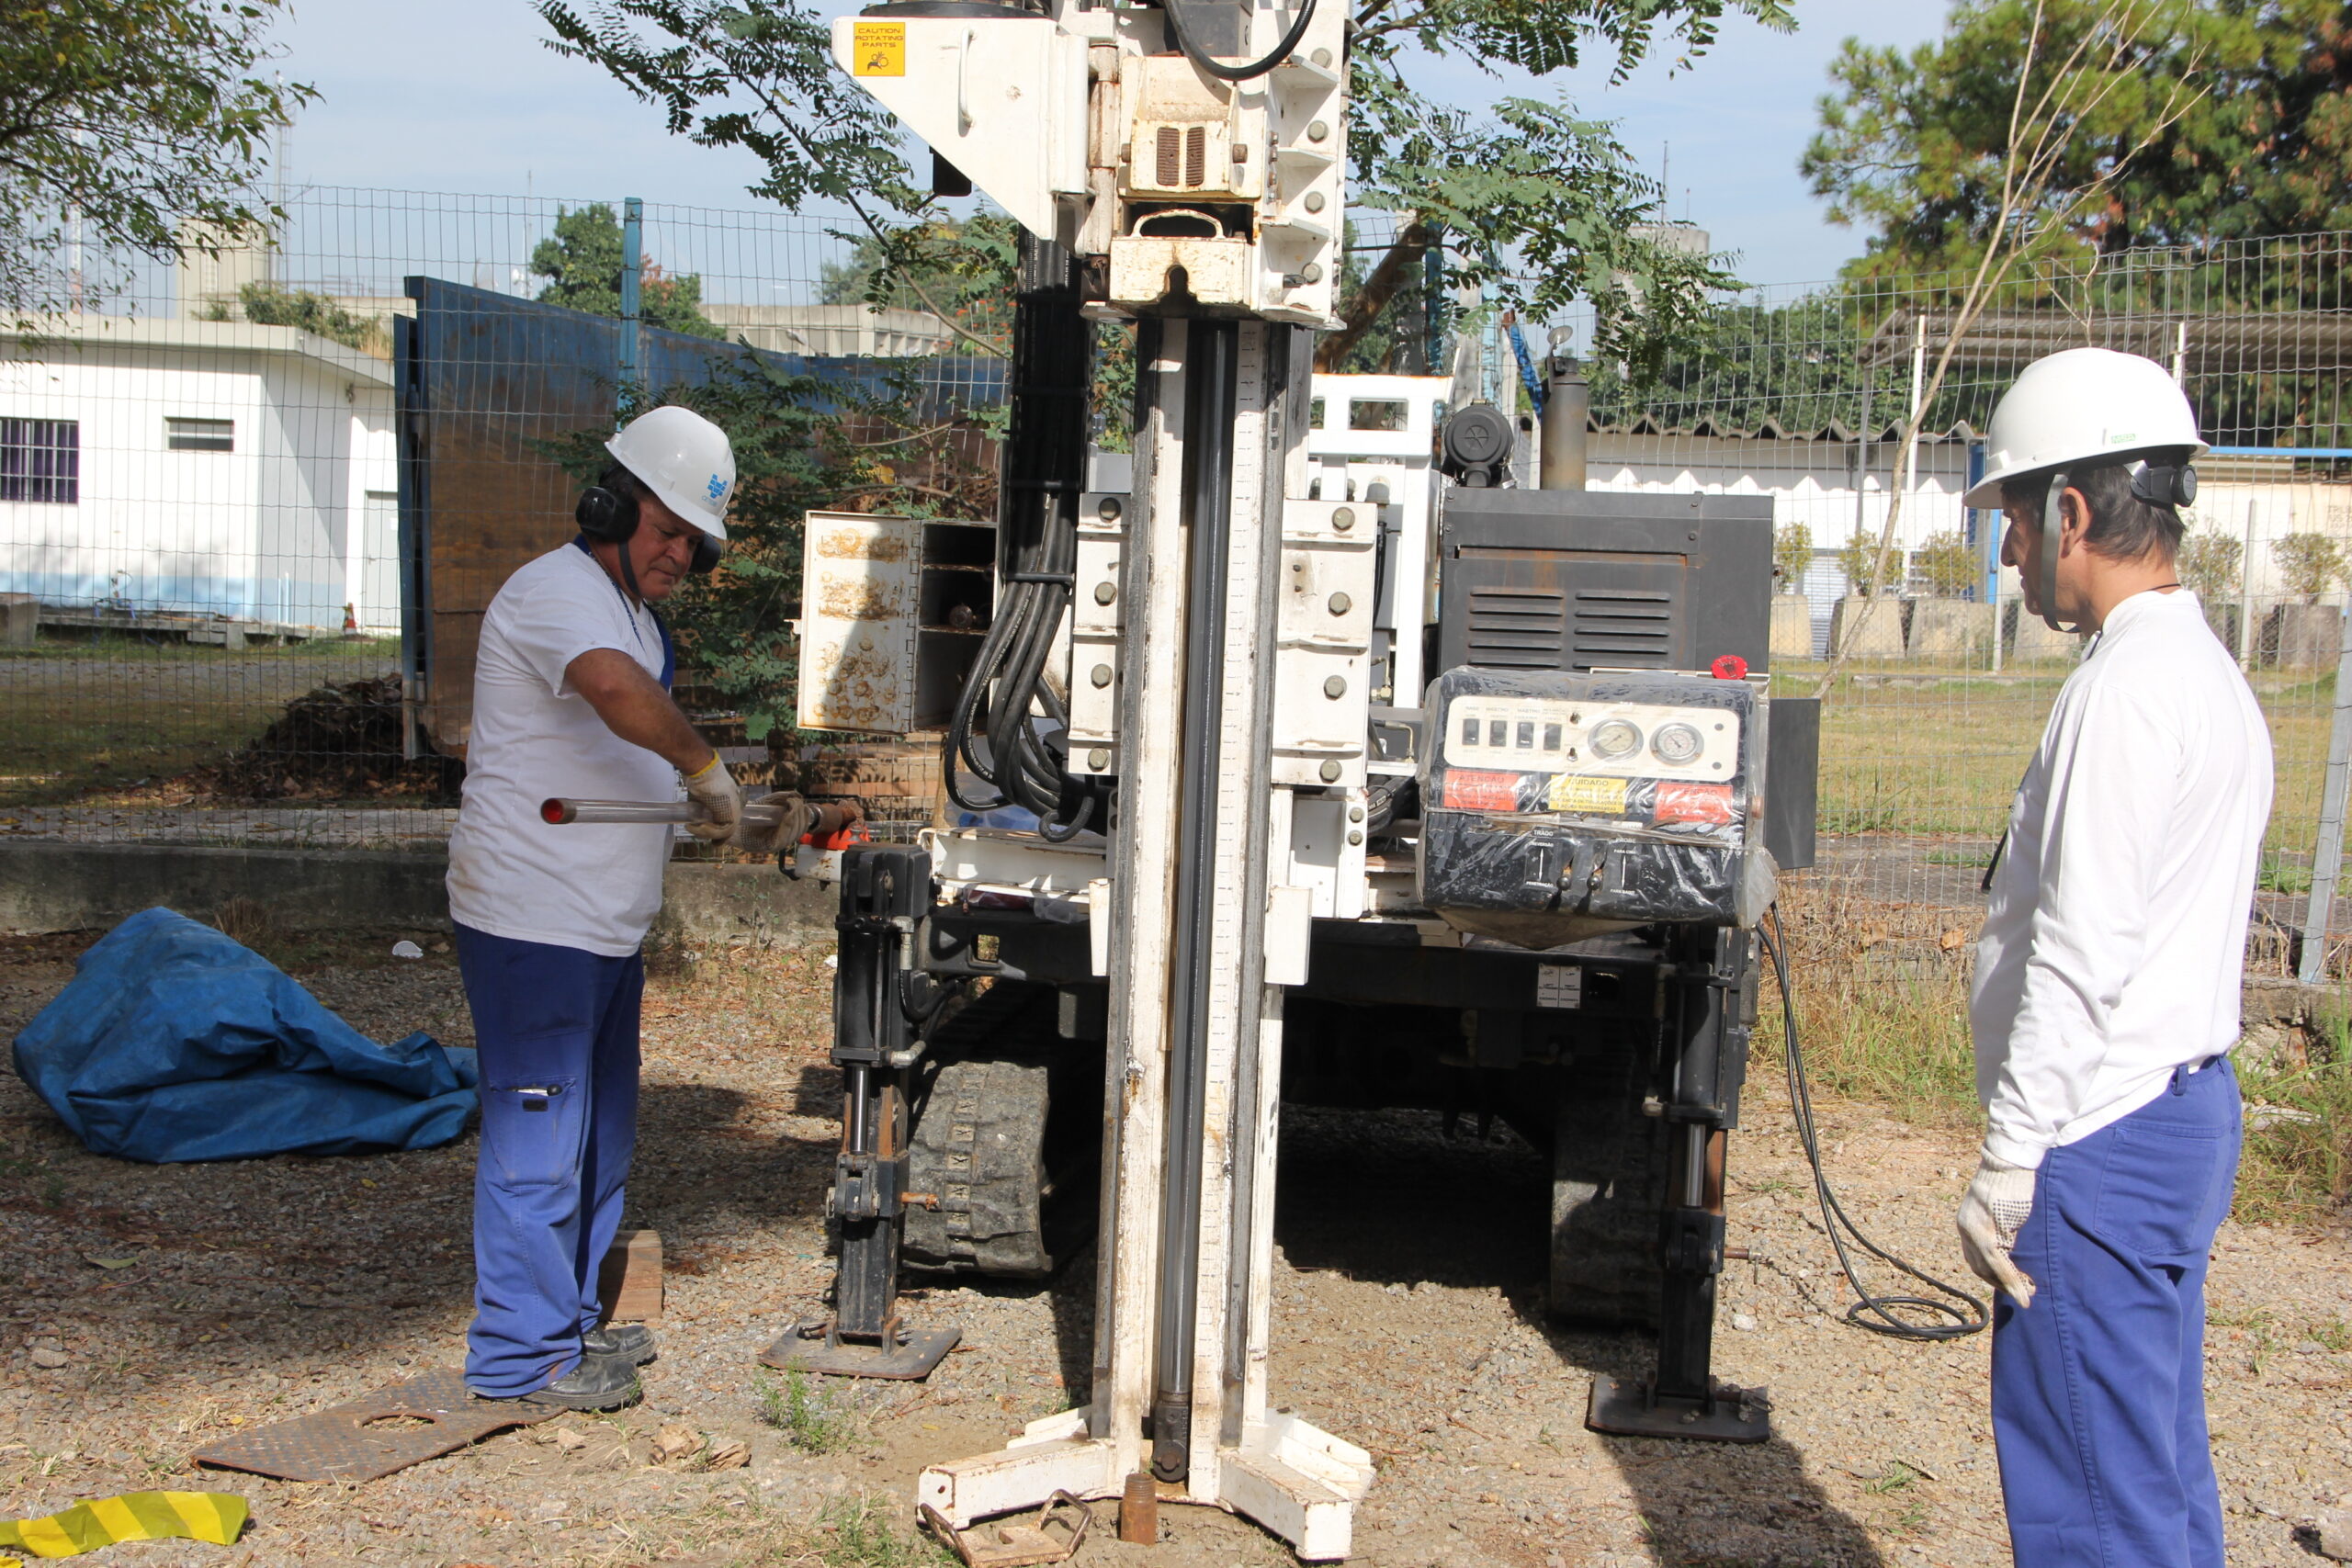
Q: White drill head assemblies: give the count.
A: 1